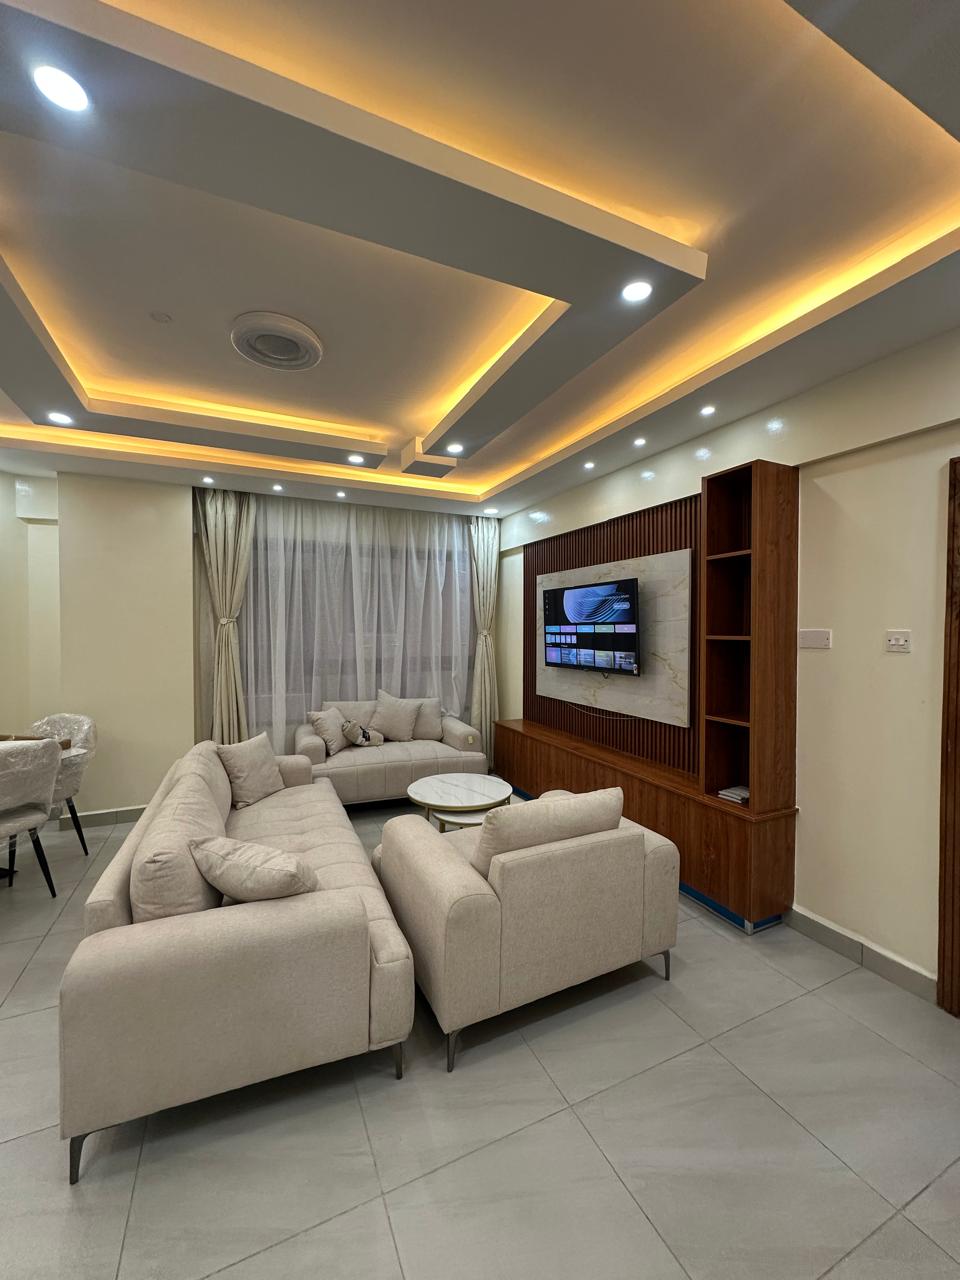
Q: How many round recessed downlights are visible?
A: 12